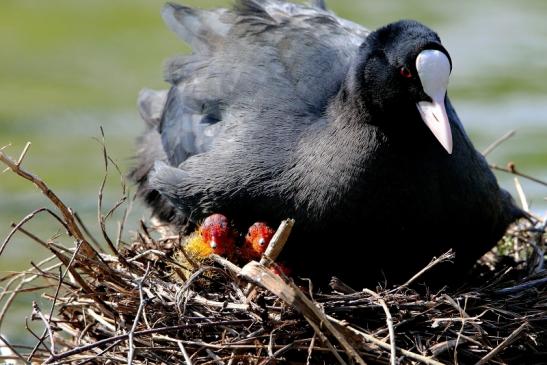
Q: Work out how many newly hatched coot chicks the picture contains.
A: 2